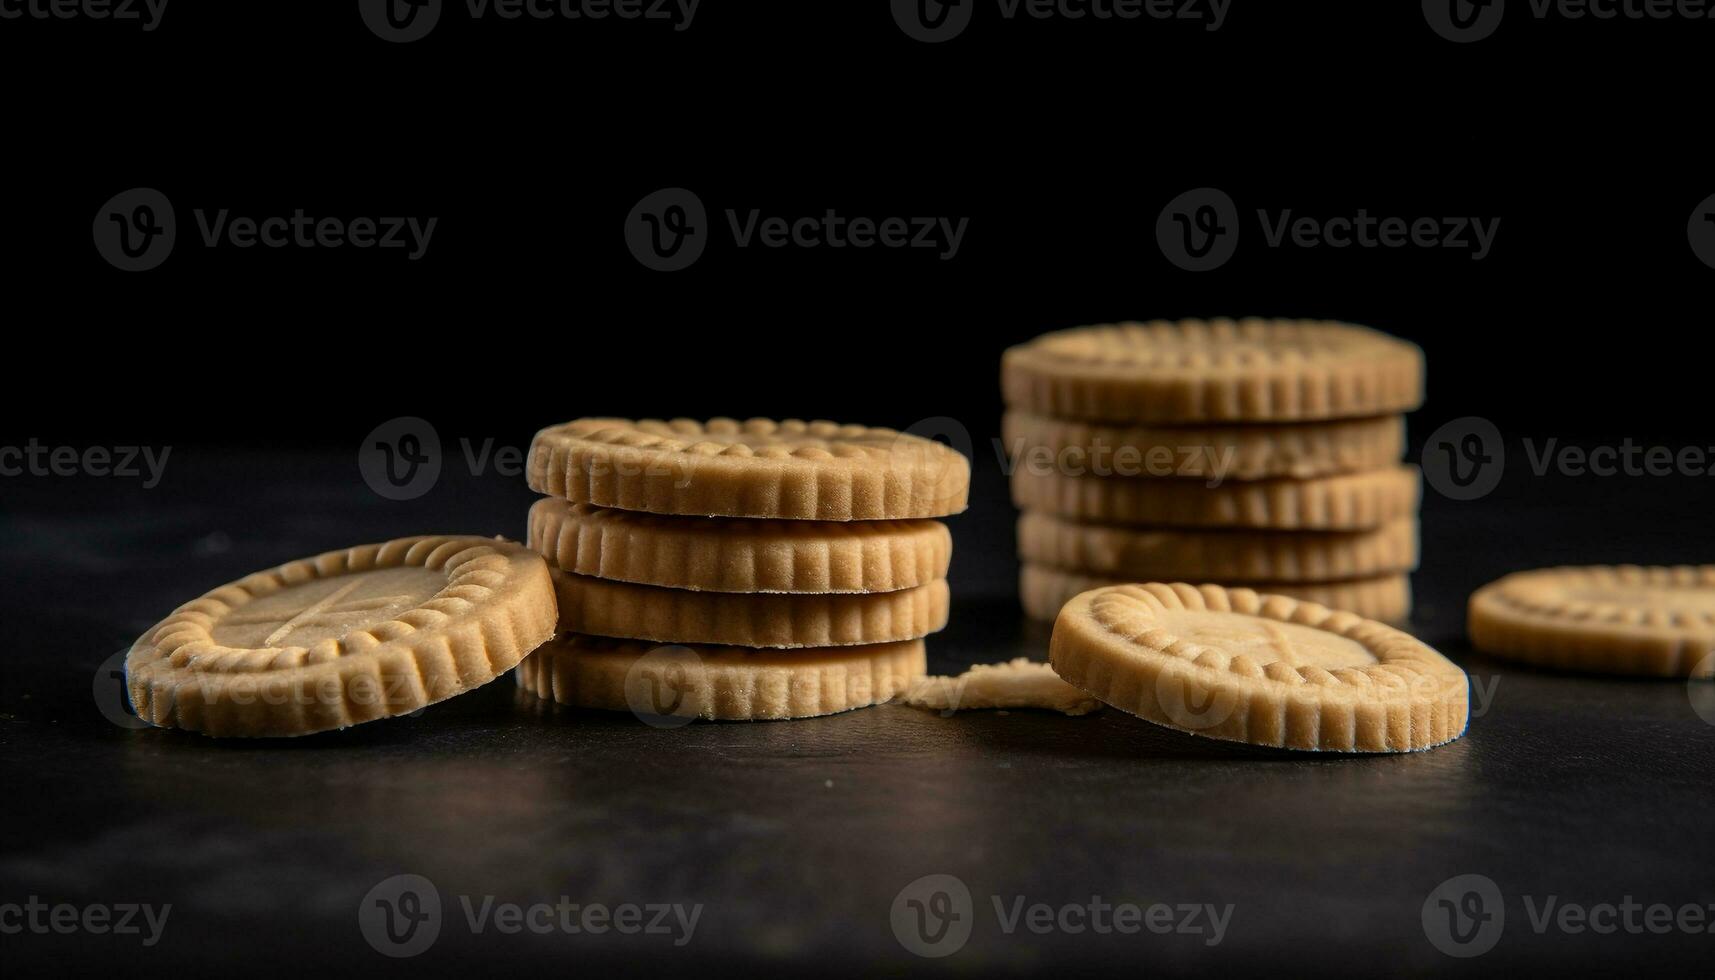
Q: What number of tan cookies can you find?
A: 12